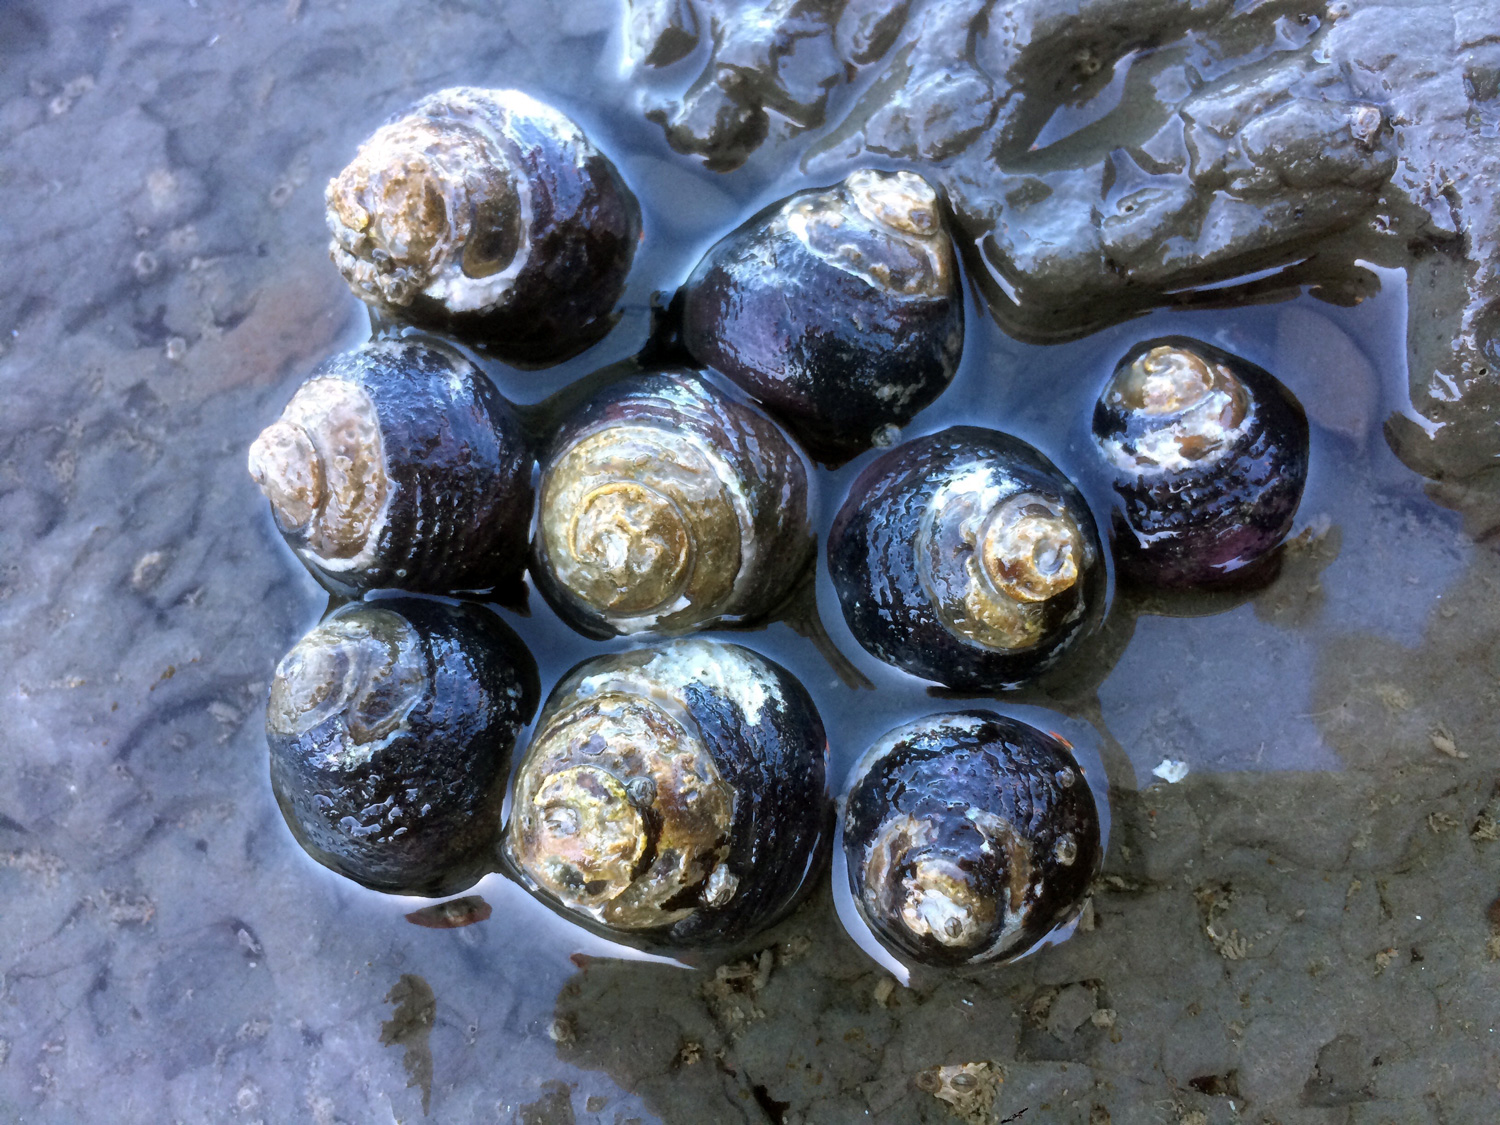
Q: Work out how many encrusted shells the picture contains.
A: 9